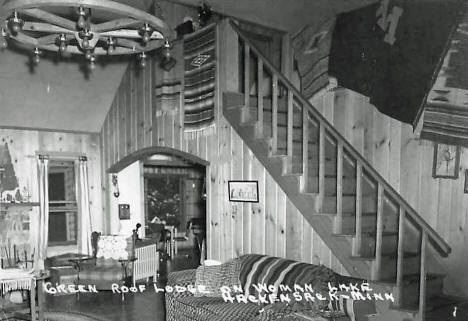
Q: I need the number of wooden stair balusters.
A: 11